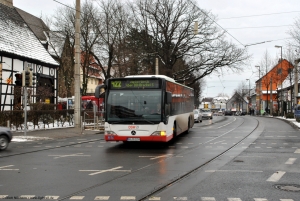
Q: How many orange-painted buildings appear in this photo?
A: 1